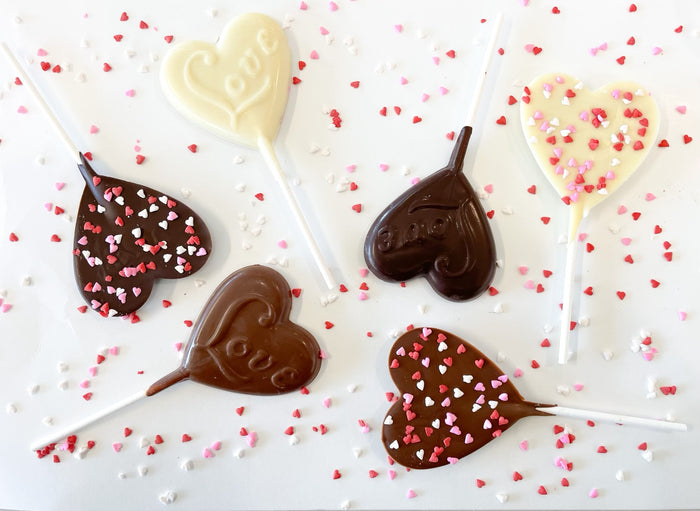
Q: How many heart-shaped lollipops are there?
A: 6